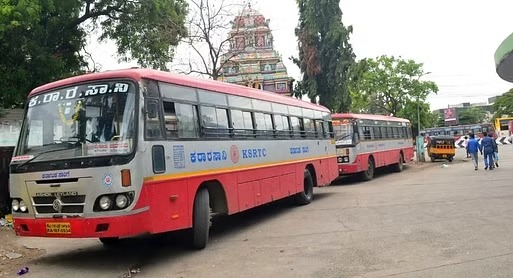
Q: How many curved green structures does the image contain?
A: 1